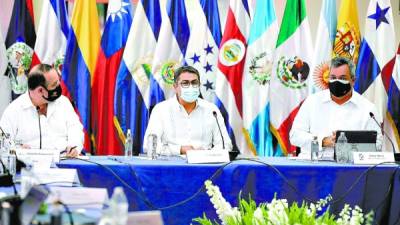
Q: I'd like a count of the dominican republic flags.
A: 1